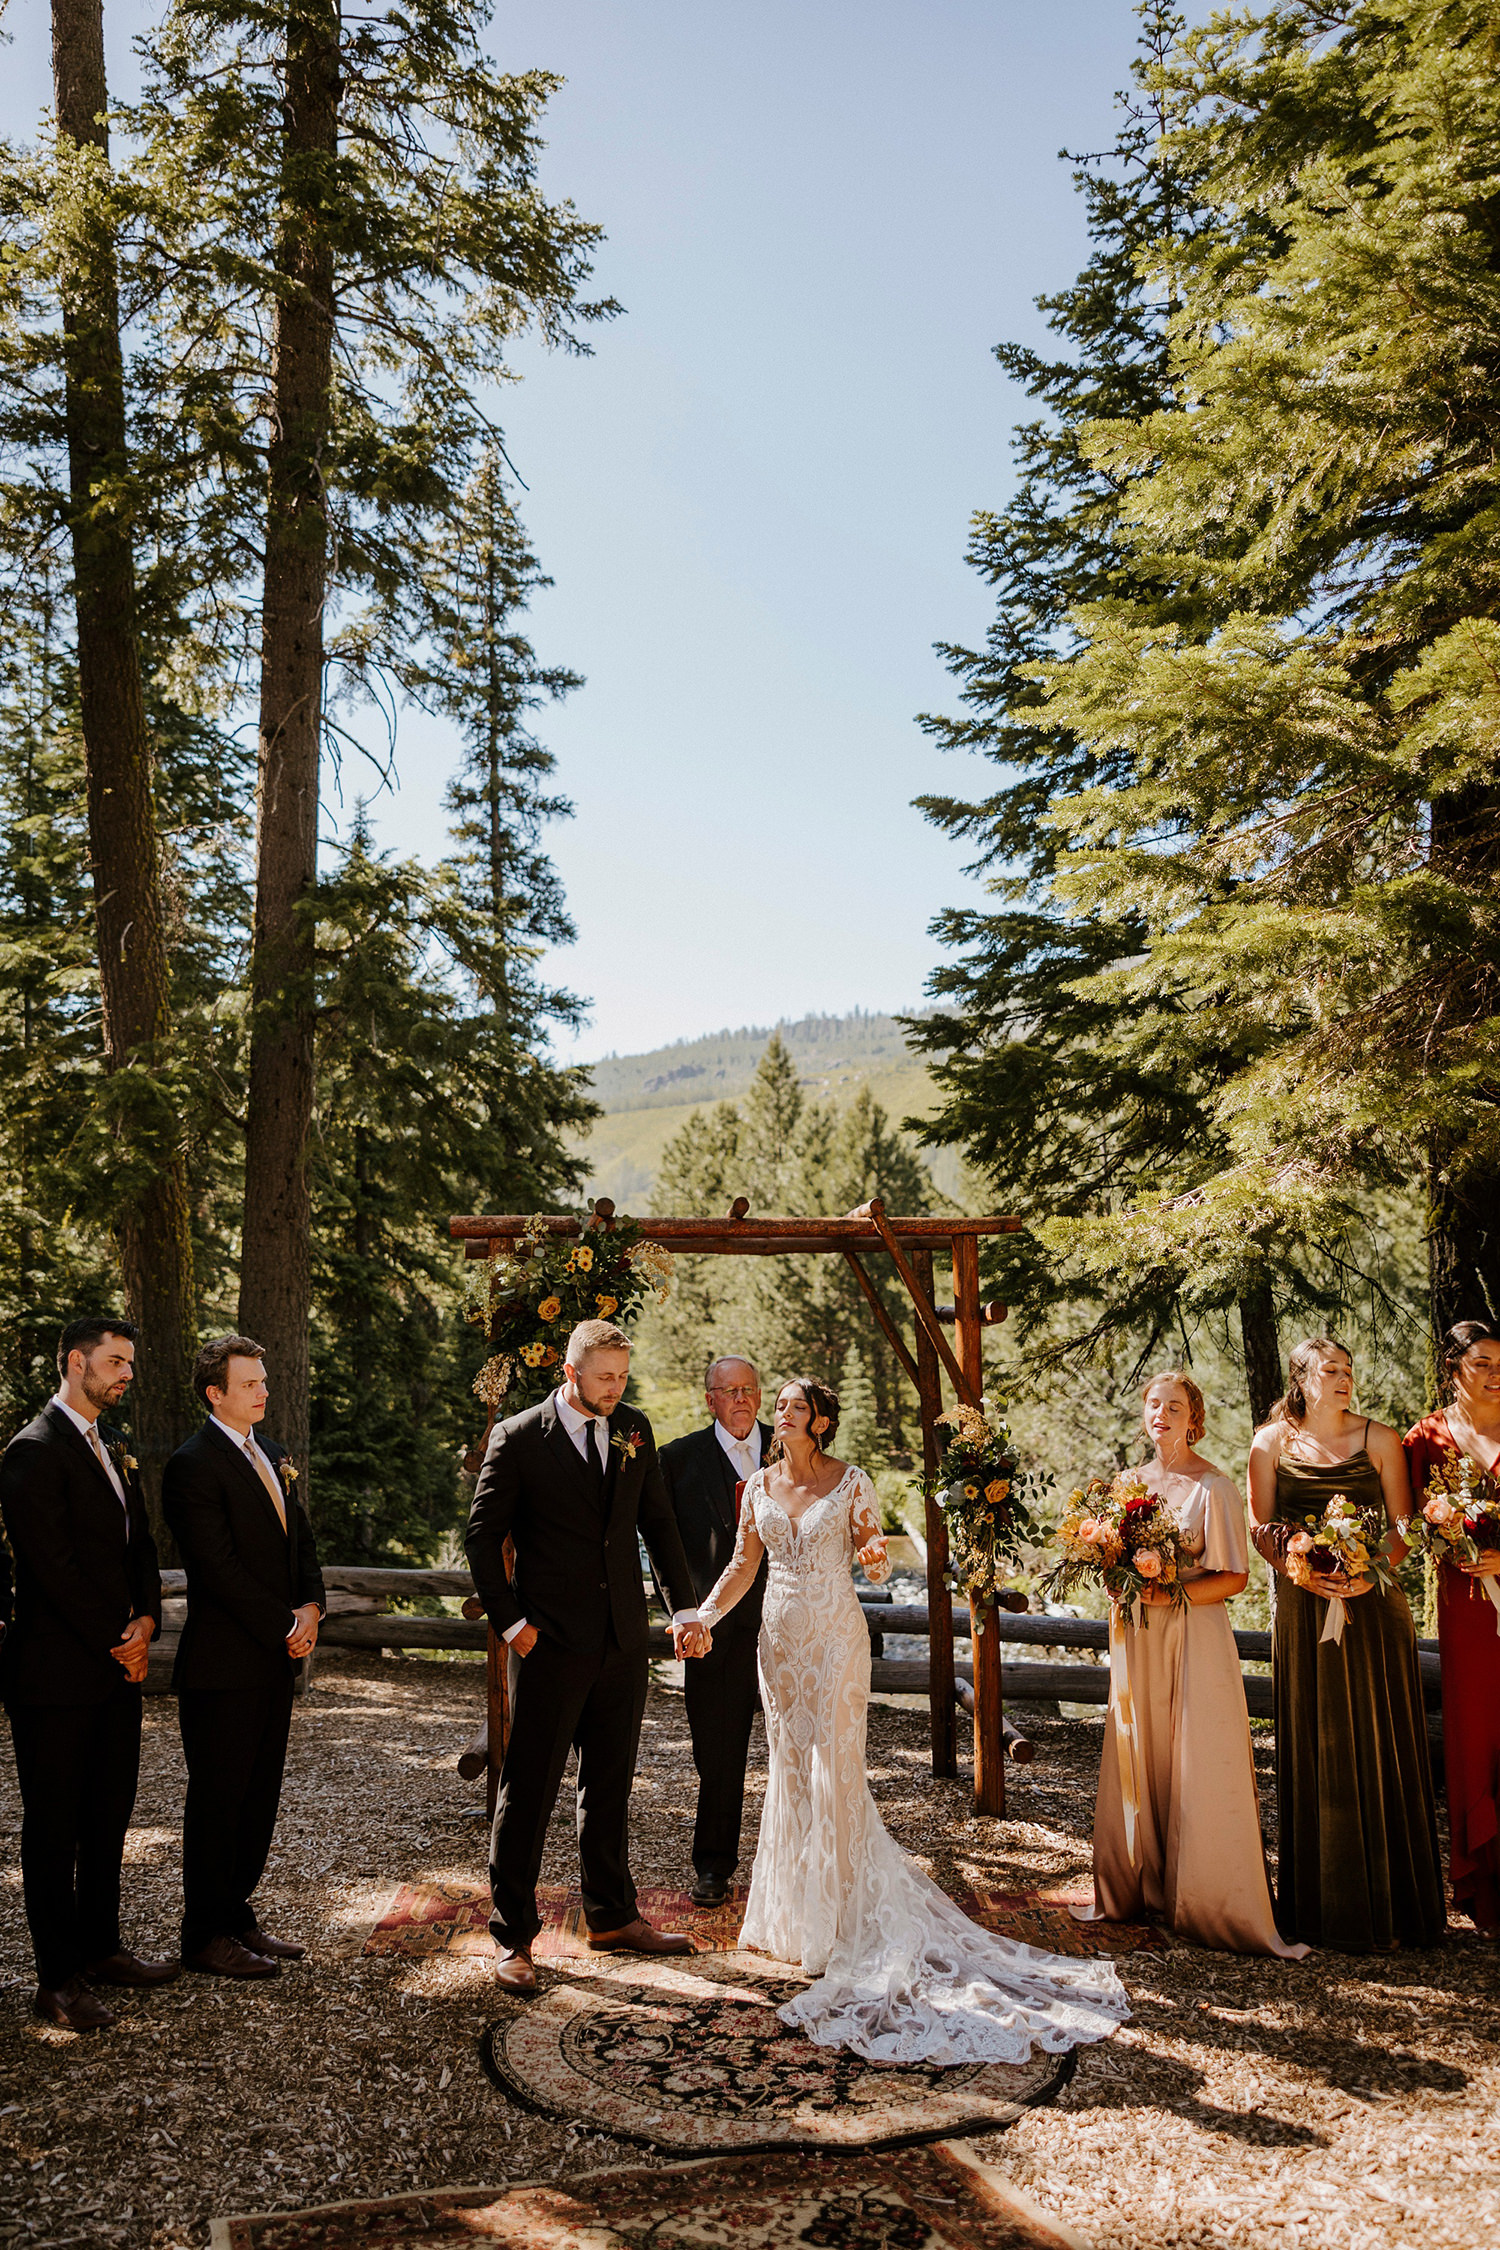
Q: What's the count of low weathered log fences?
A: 1